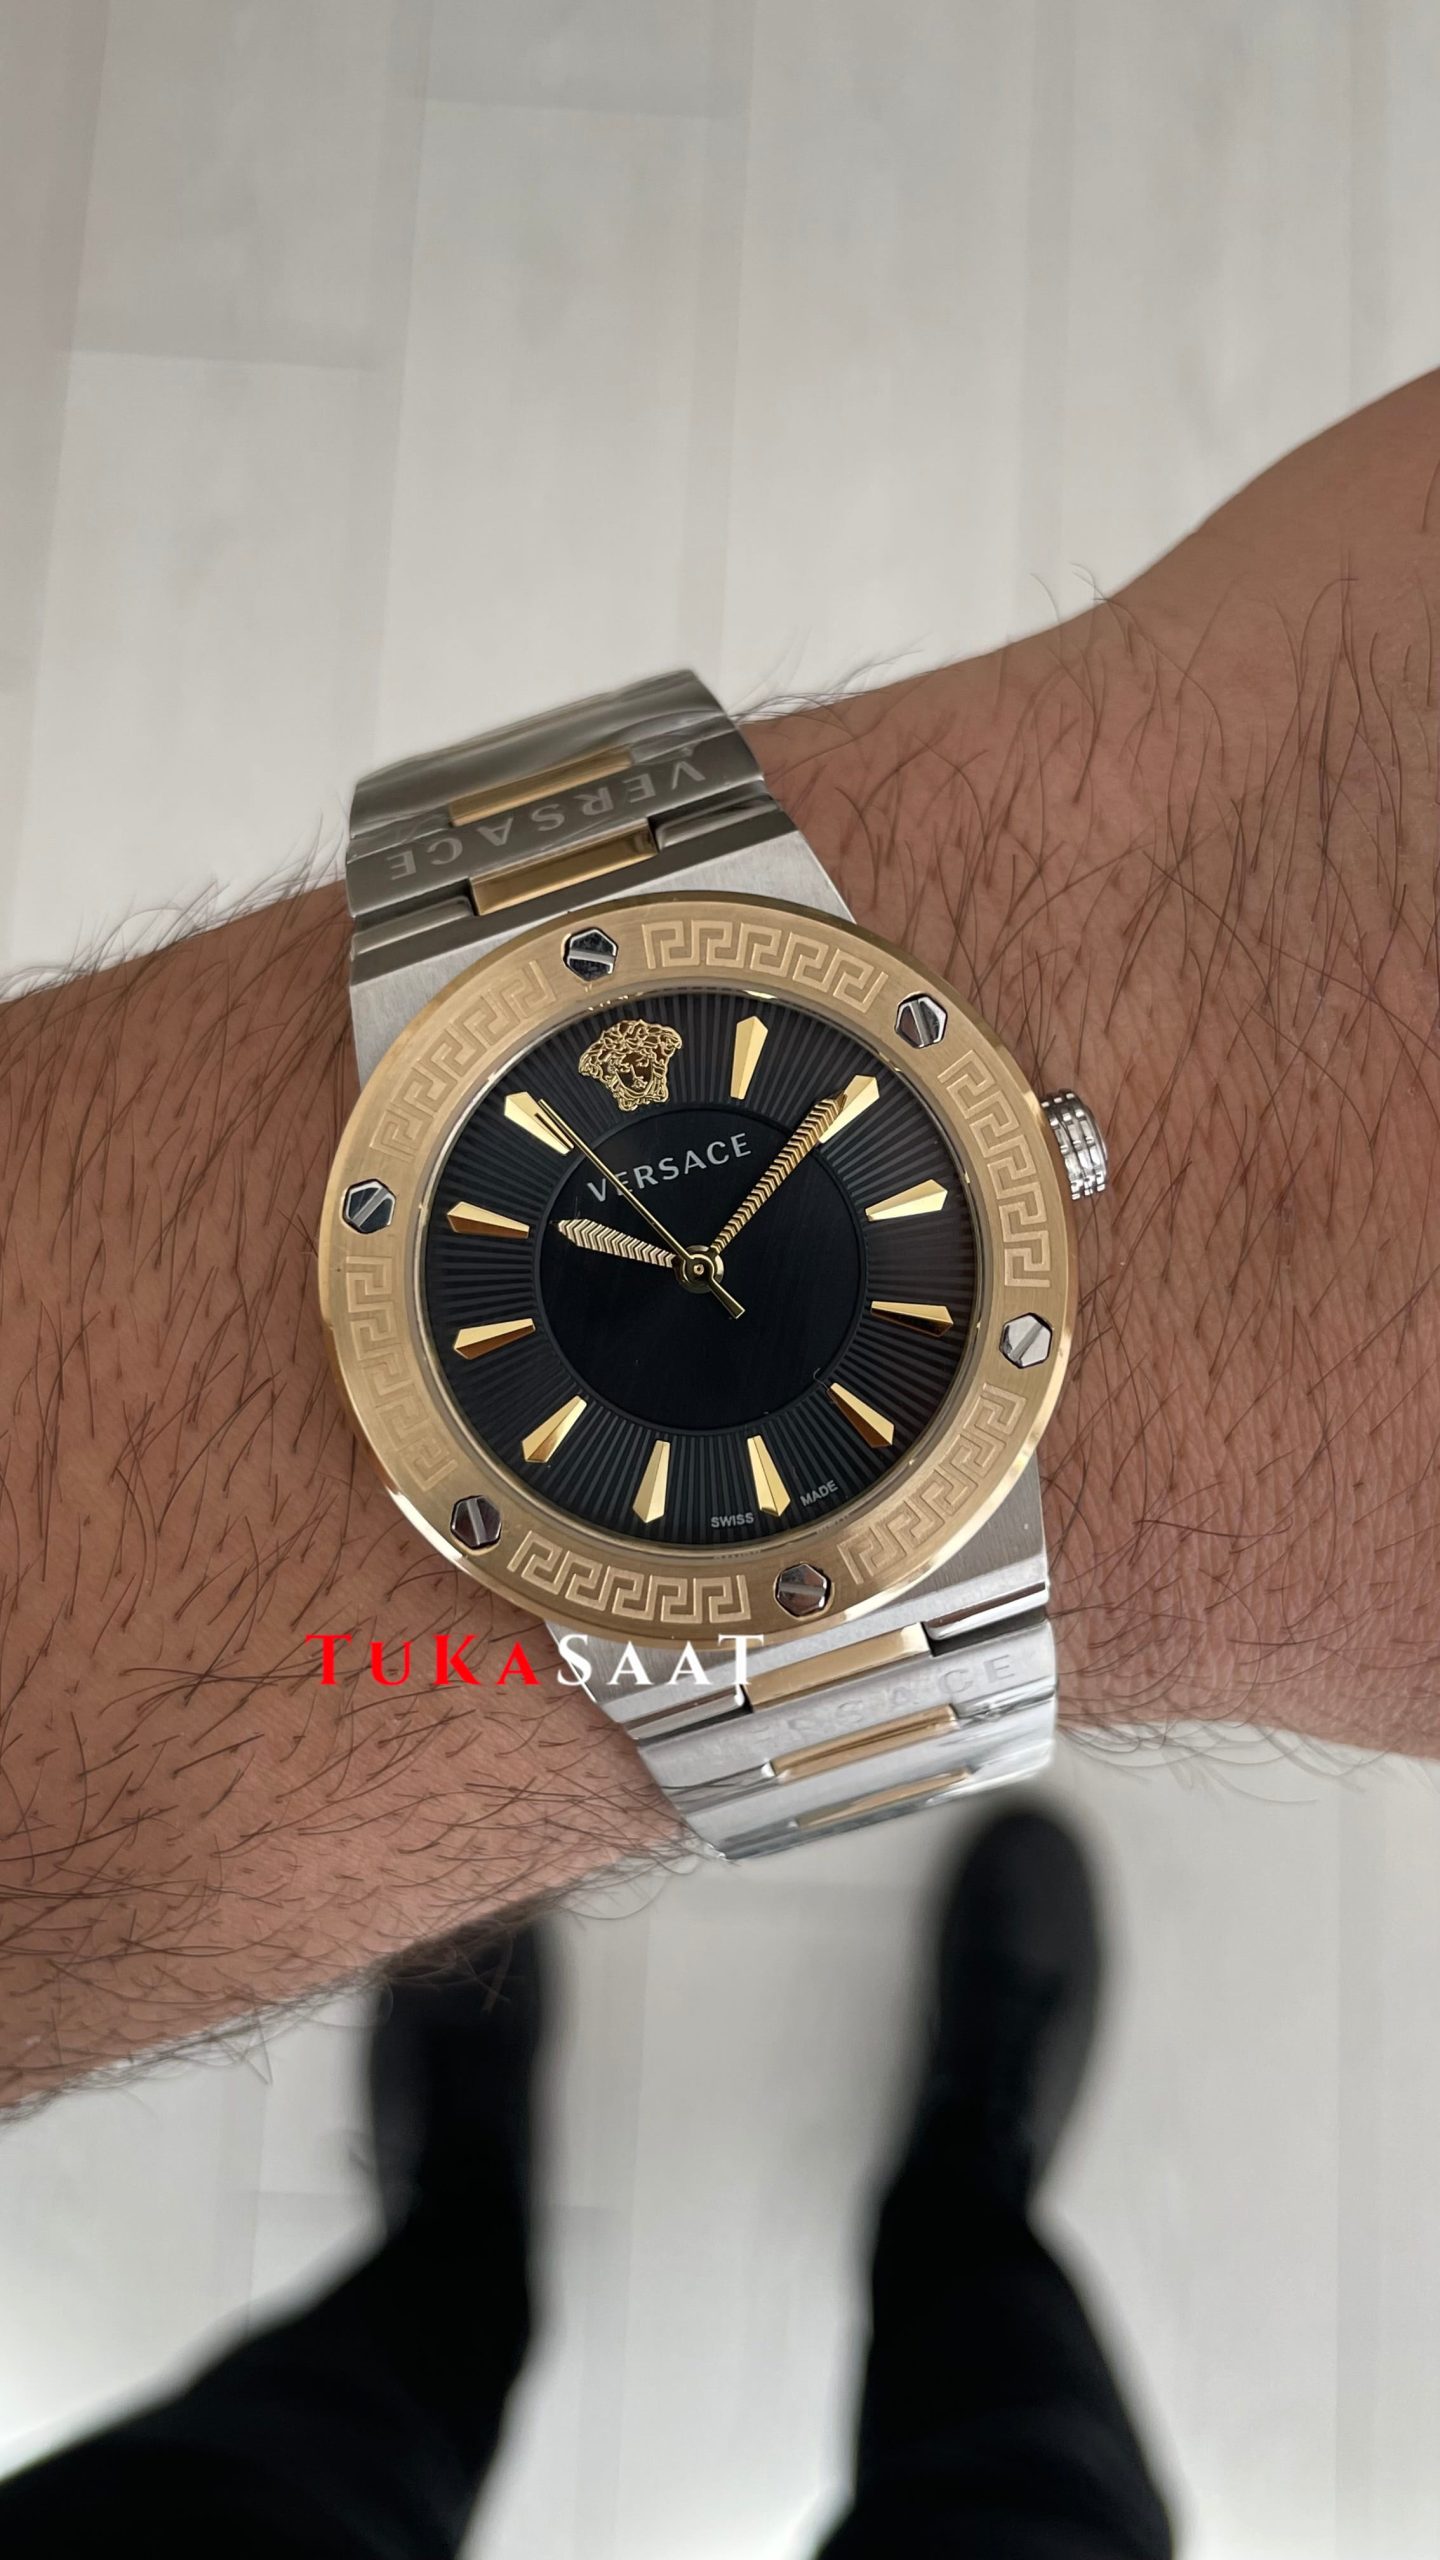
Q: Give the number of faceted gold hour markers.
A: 11